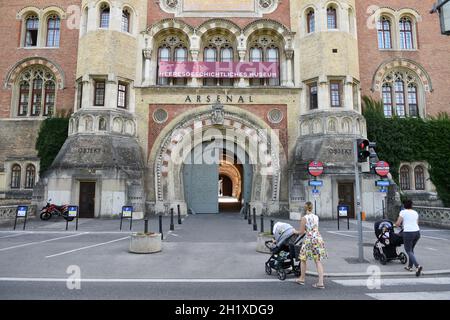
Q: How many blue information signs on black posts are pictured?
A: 4